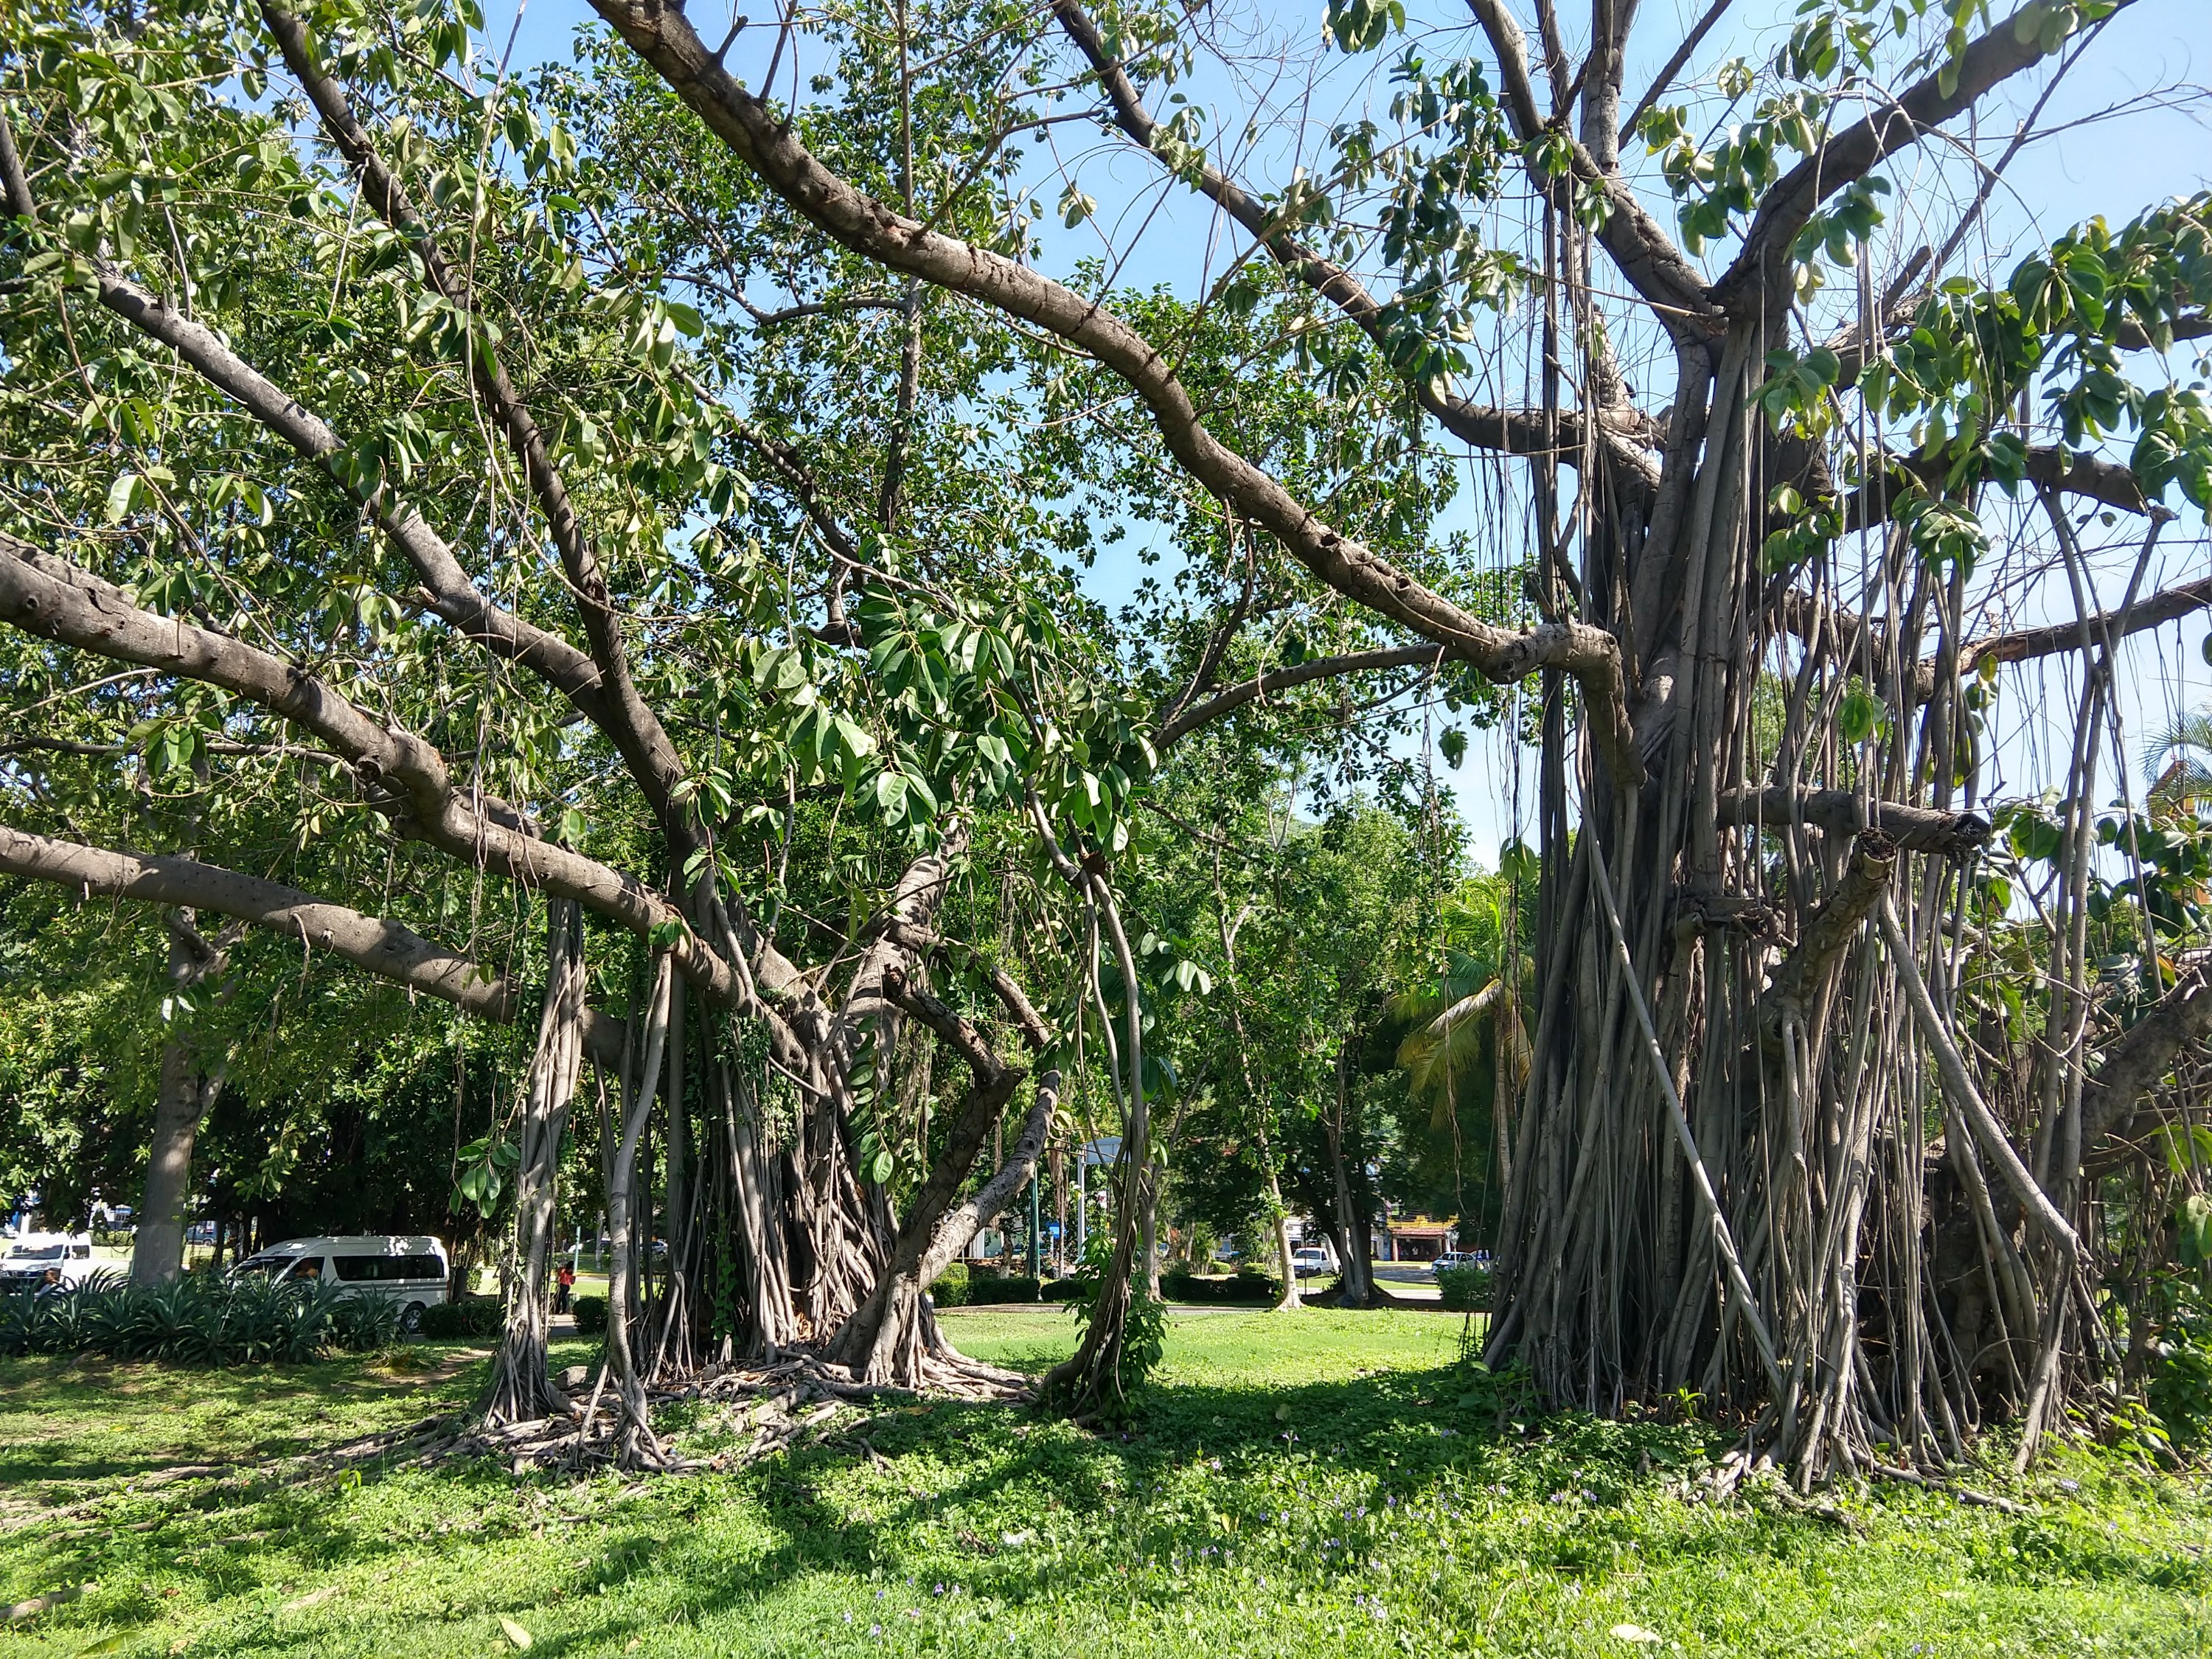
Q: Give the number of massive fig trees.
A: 2